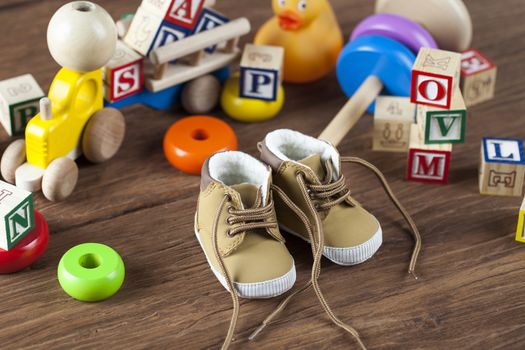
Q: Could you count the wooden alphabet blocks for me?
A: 14